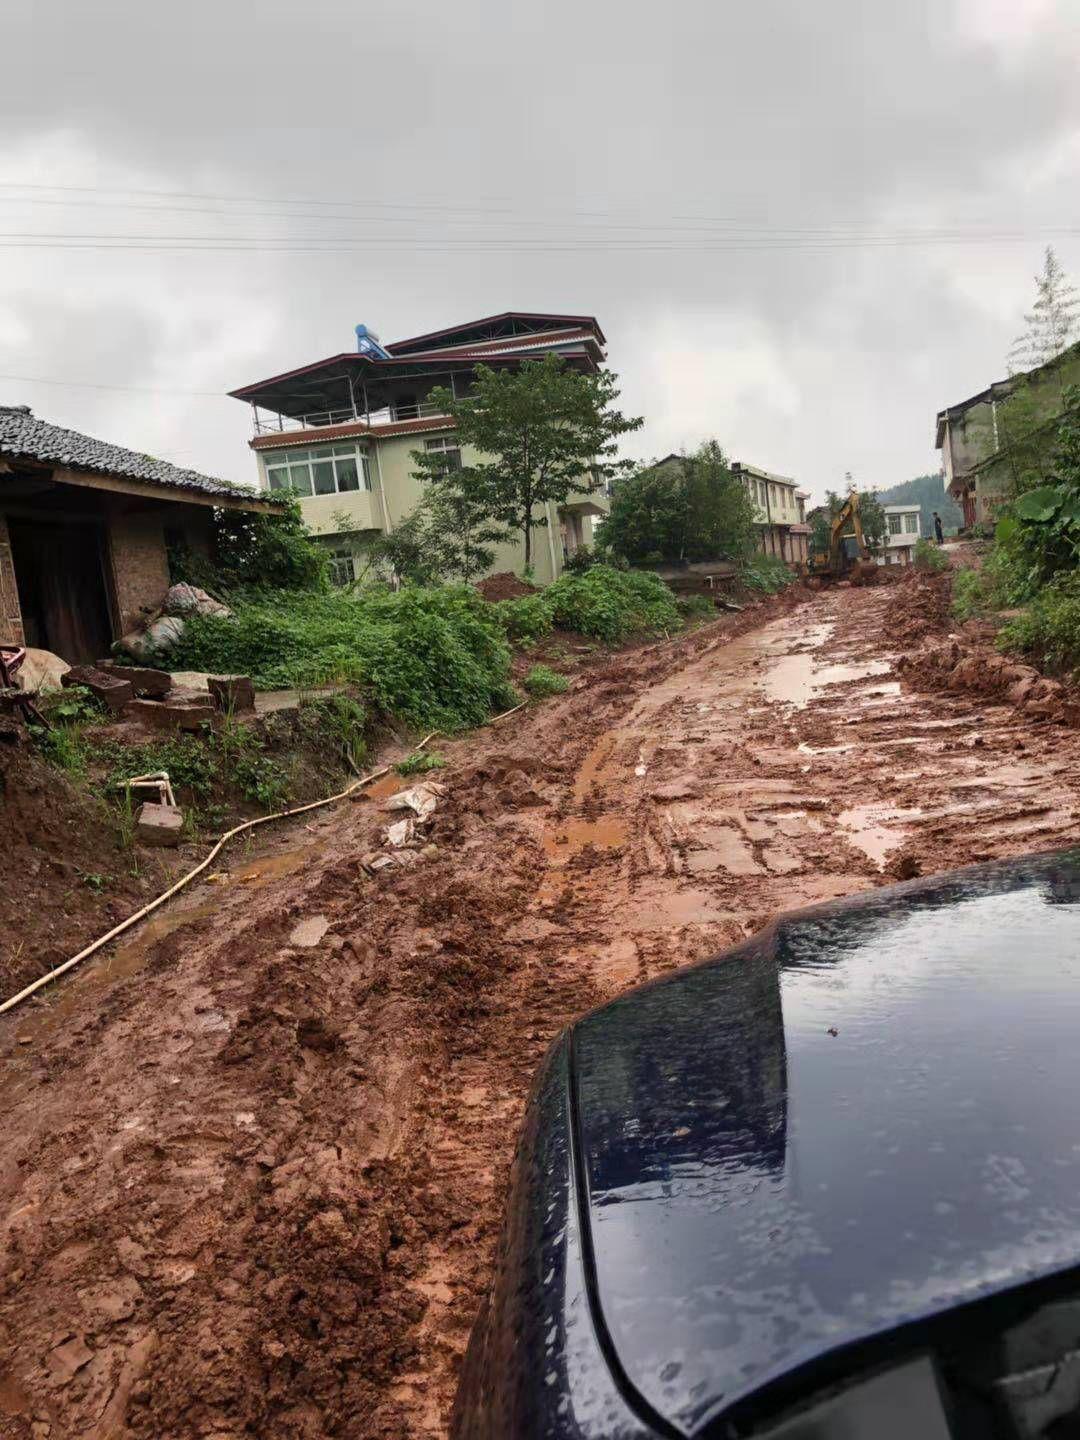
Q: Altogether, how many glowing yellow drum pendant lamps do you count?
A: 0